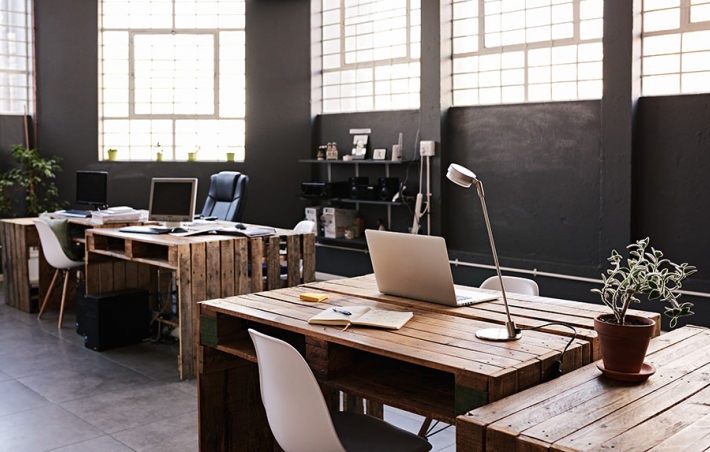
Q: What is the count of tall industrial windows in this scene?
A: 5